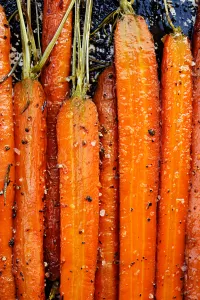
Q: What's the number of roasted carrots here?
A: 8